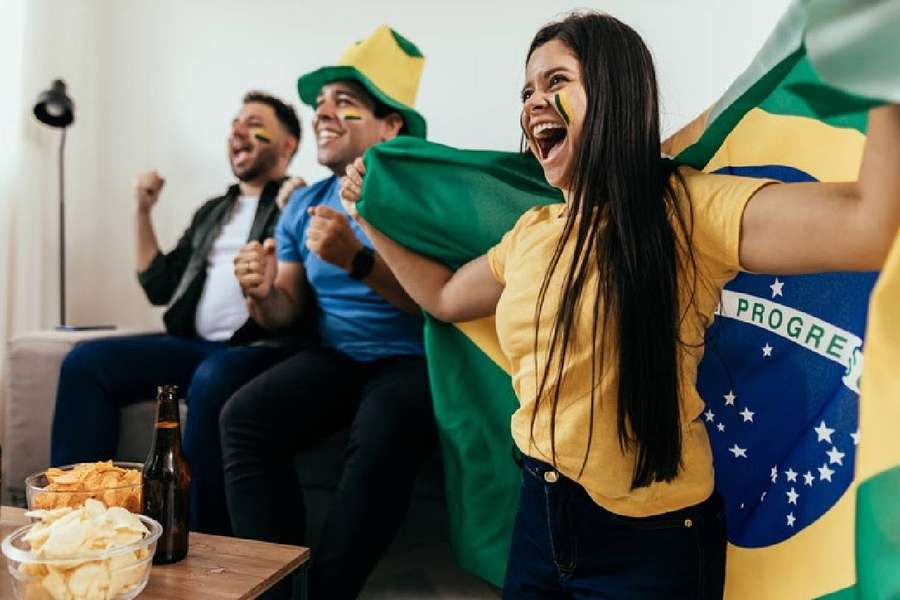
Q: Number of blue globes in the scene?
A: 1